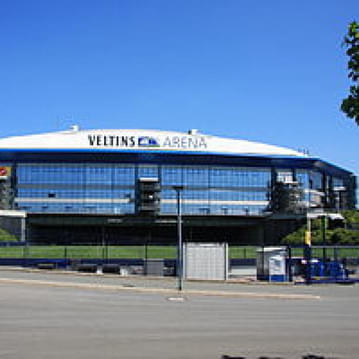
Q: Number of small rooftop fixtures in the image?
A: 2